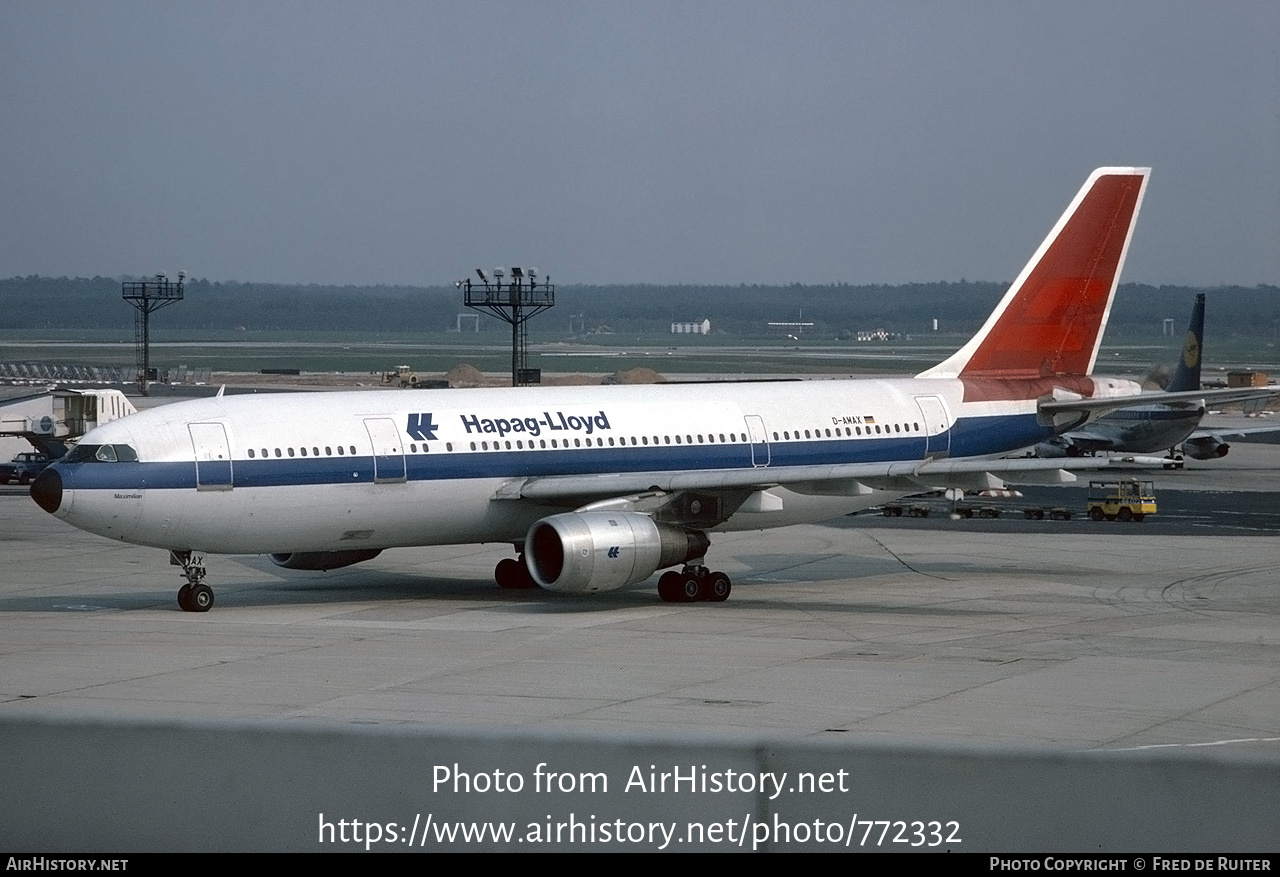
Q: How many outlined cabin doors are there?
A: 4